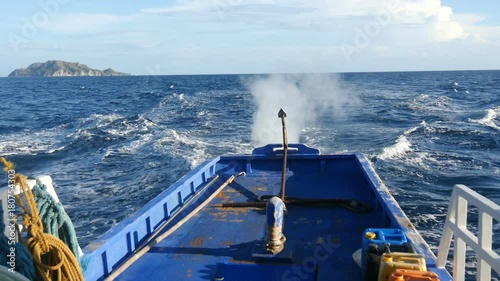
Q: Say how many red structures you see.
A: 0